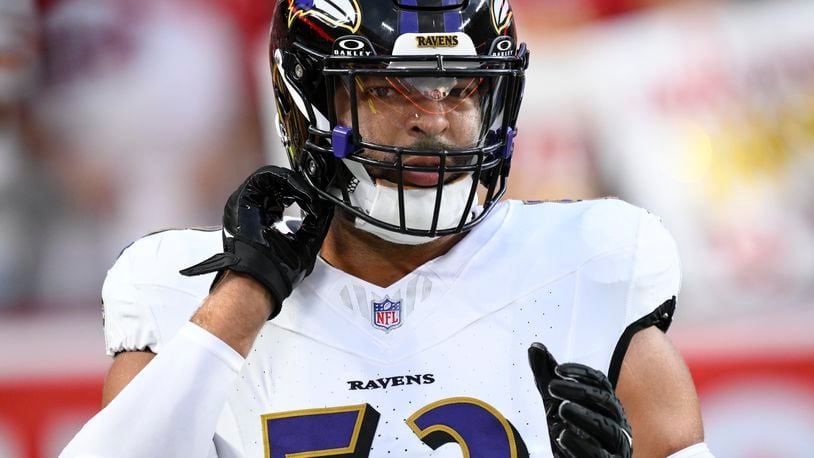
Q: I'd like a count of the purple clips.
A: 2